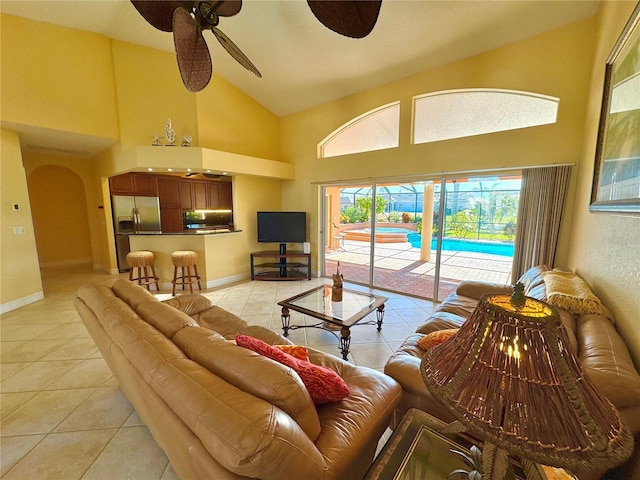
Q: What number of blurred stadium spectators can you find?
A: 0